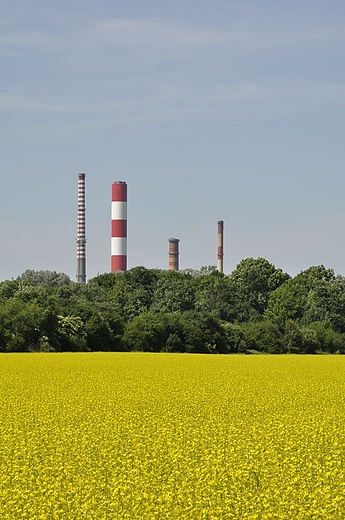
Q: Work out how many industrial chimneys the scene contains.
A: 4